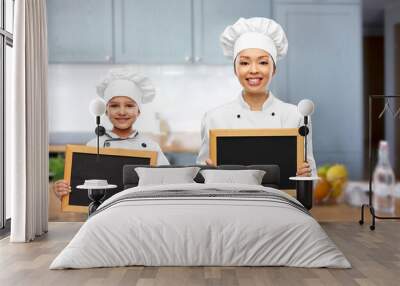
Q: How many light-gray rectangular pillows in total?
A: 2